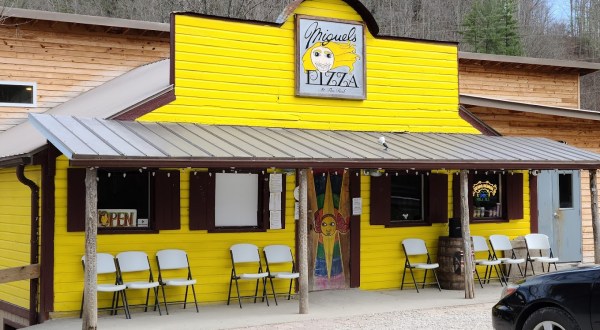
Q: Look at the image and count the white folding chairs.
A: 9